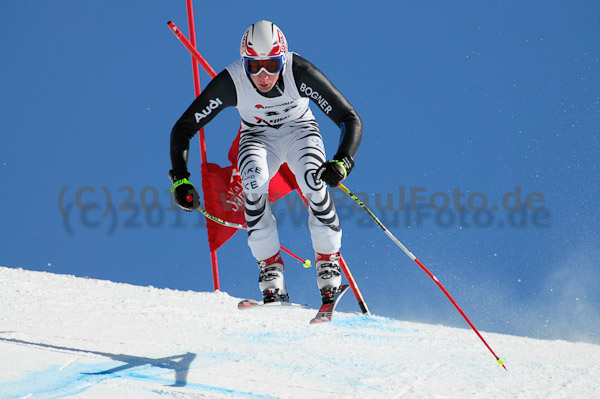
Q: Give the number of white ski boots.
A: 2